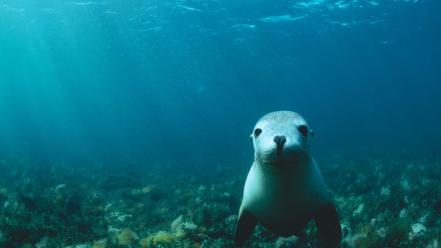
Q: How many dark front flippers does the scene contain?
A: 2